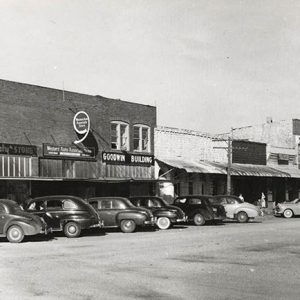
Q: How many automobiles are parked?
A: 7